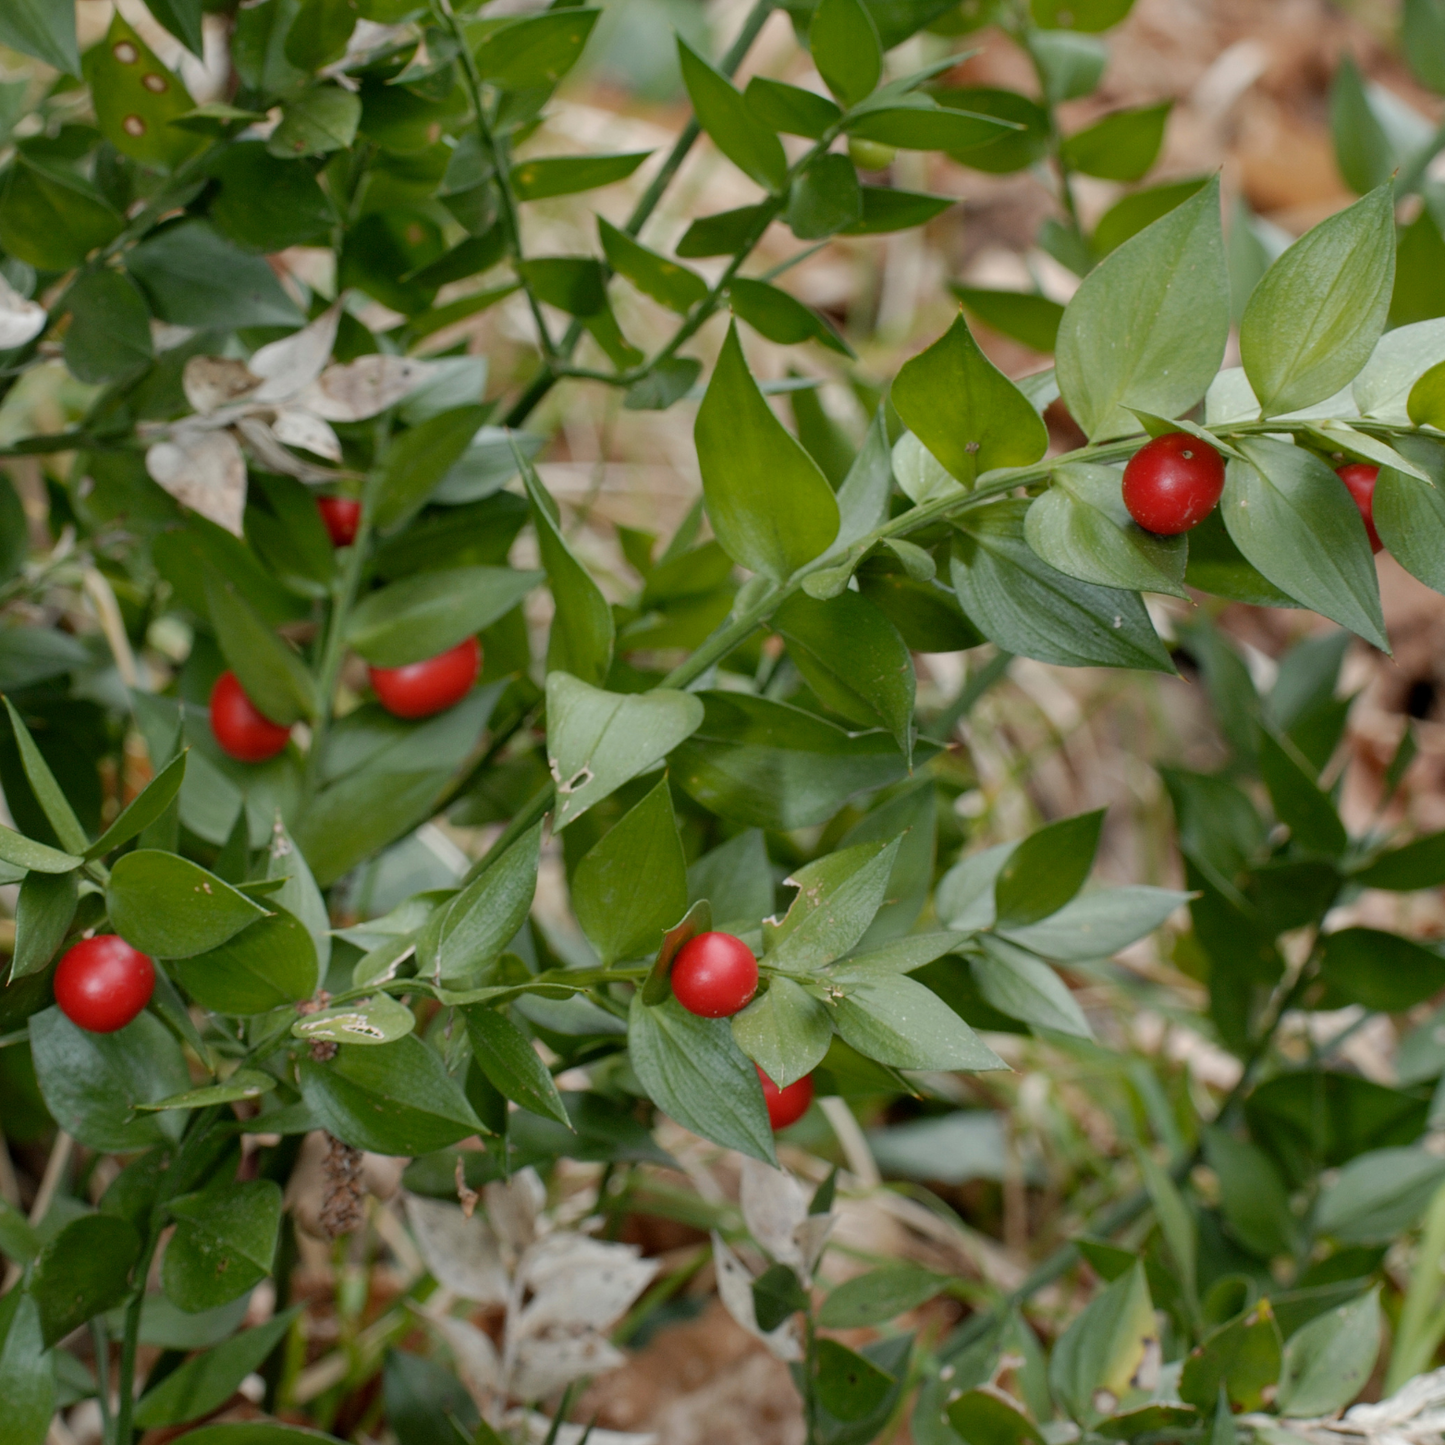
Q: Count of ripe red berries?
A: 8